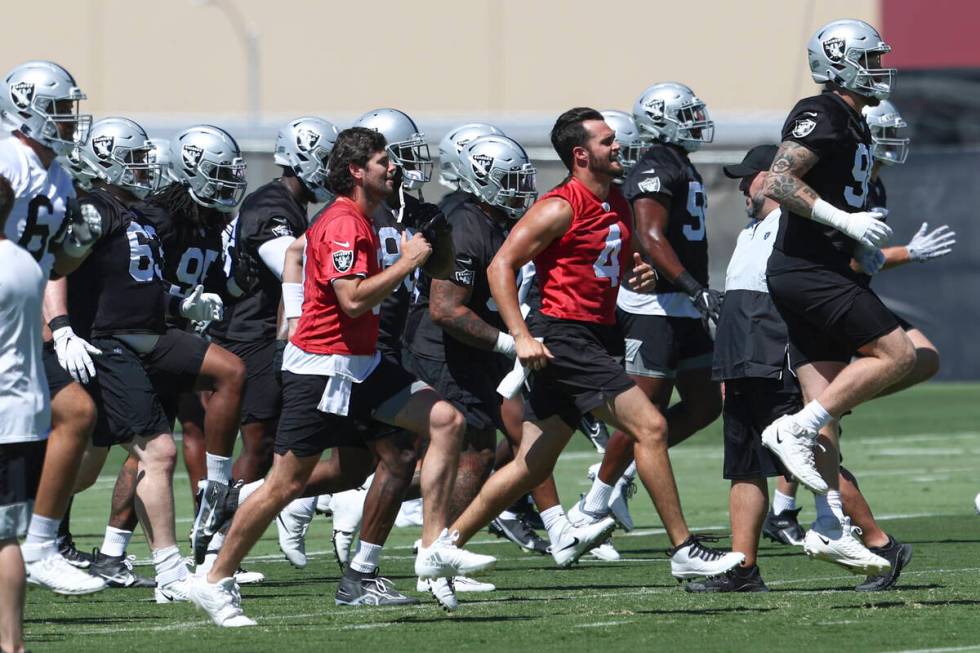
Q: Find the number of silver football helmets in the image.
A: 13